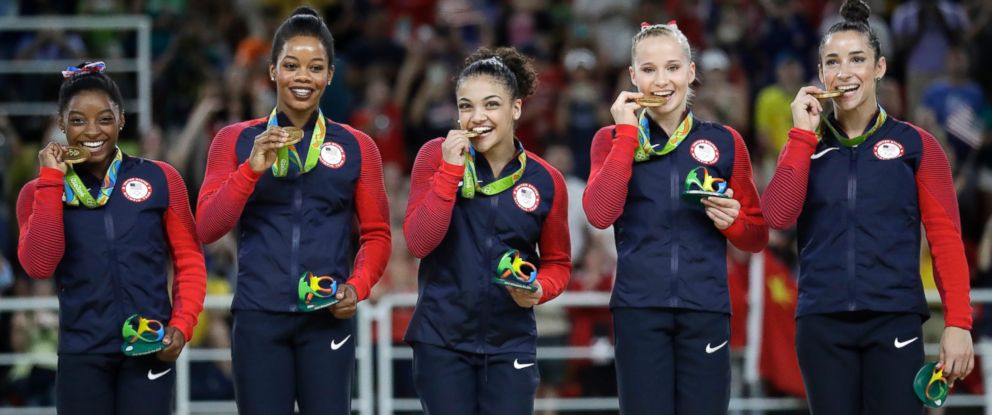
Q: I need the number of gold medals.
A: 5